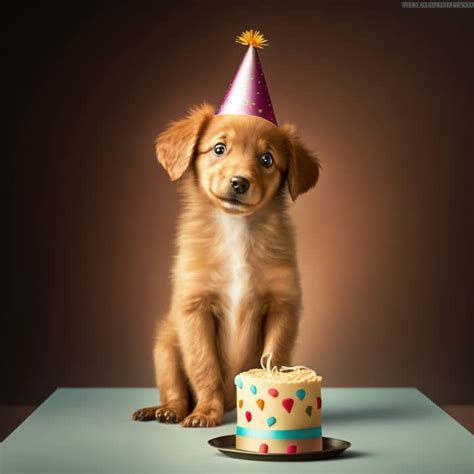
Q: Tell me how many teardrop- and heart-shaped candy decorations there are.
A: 13